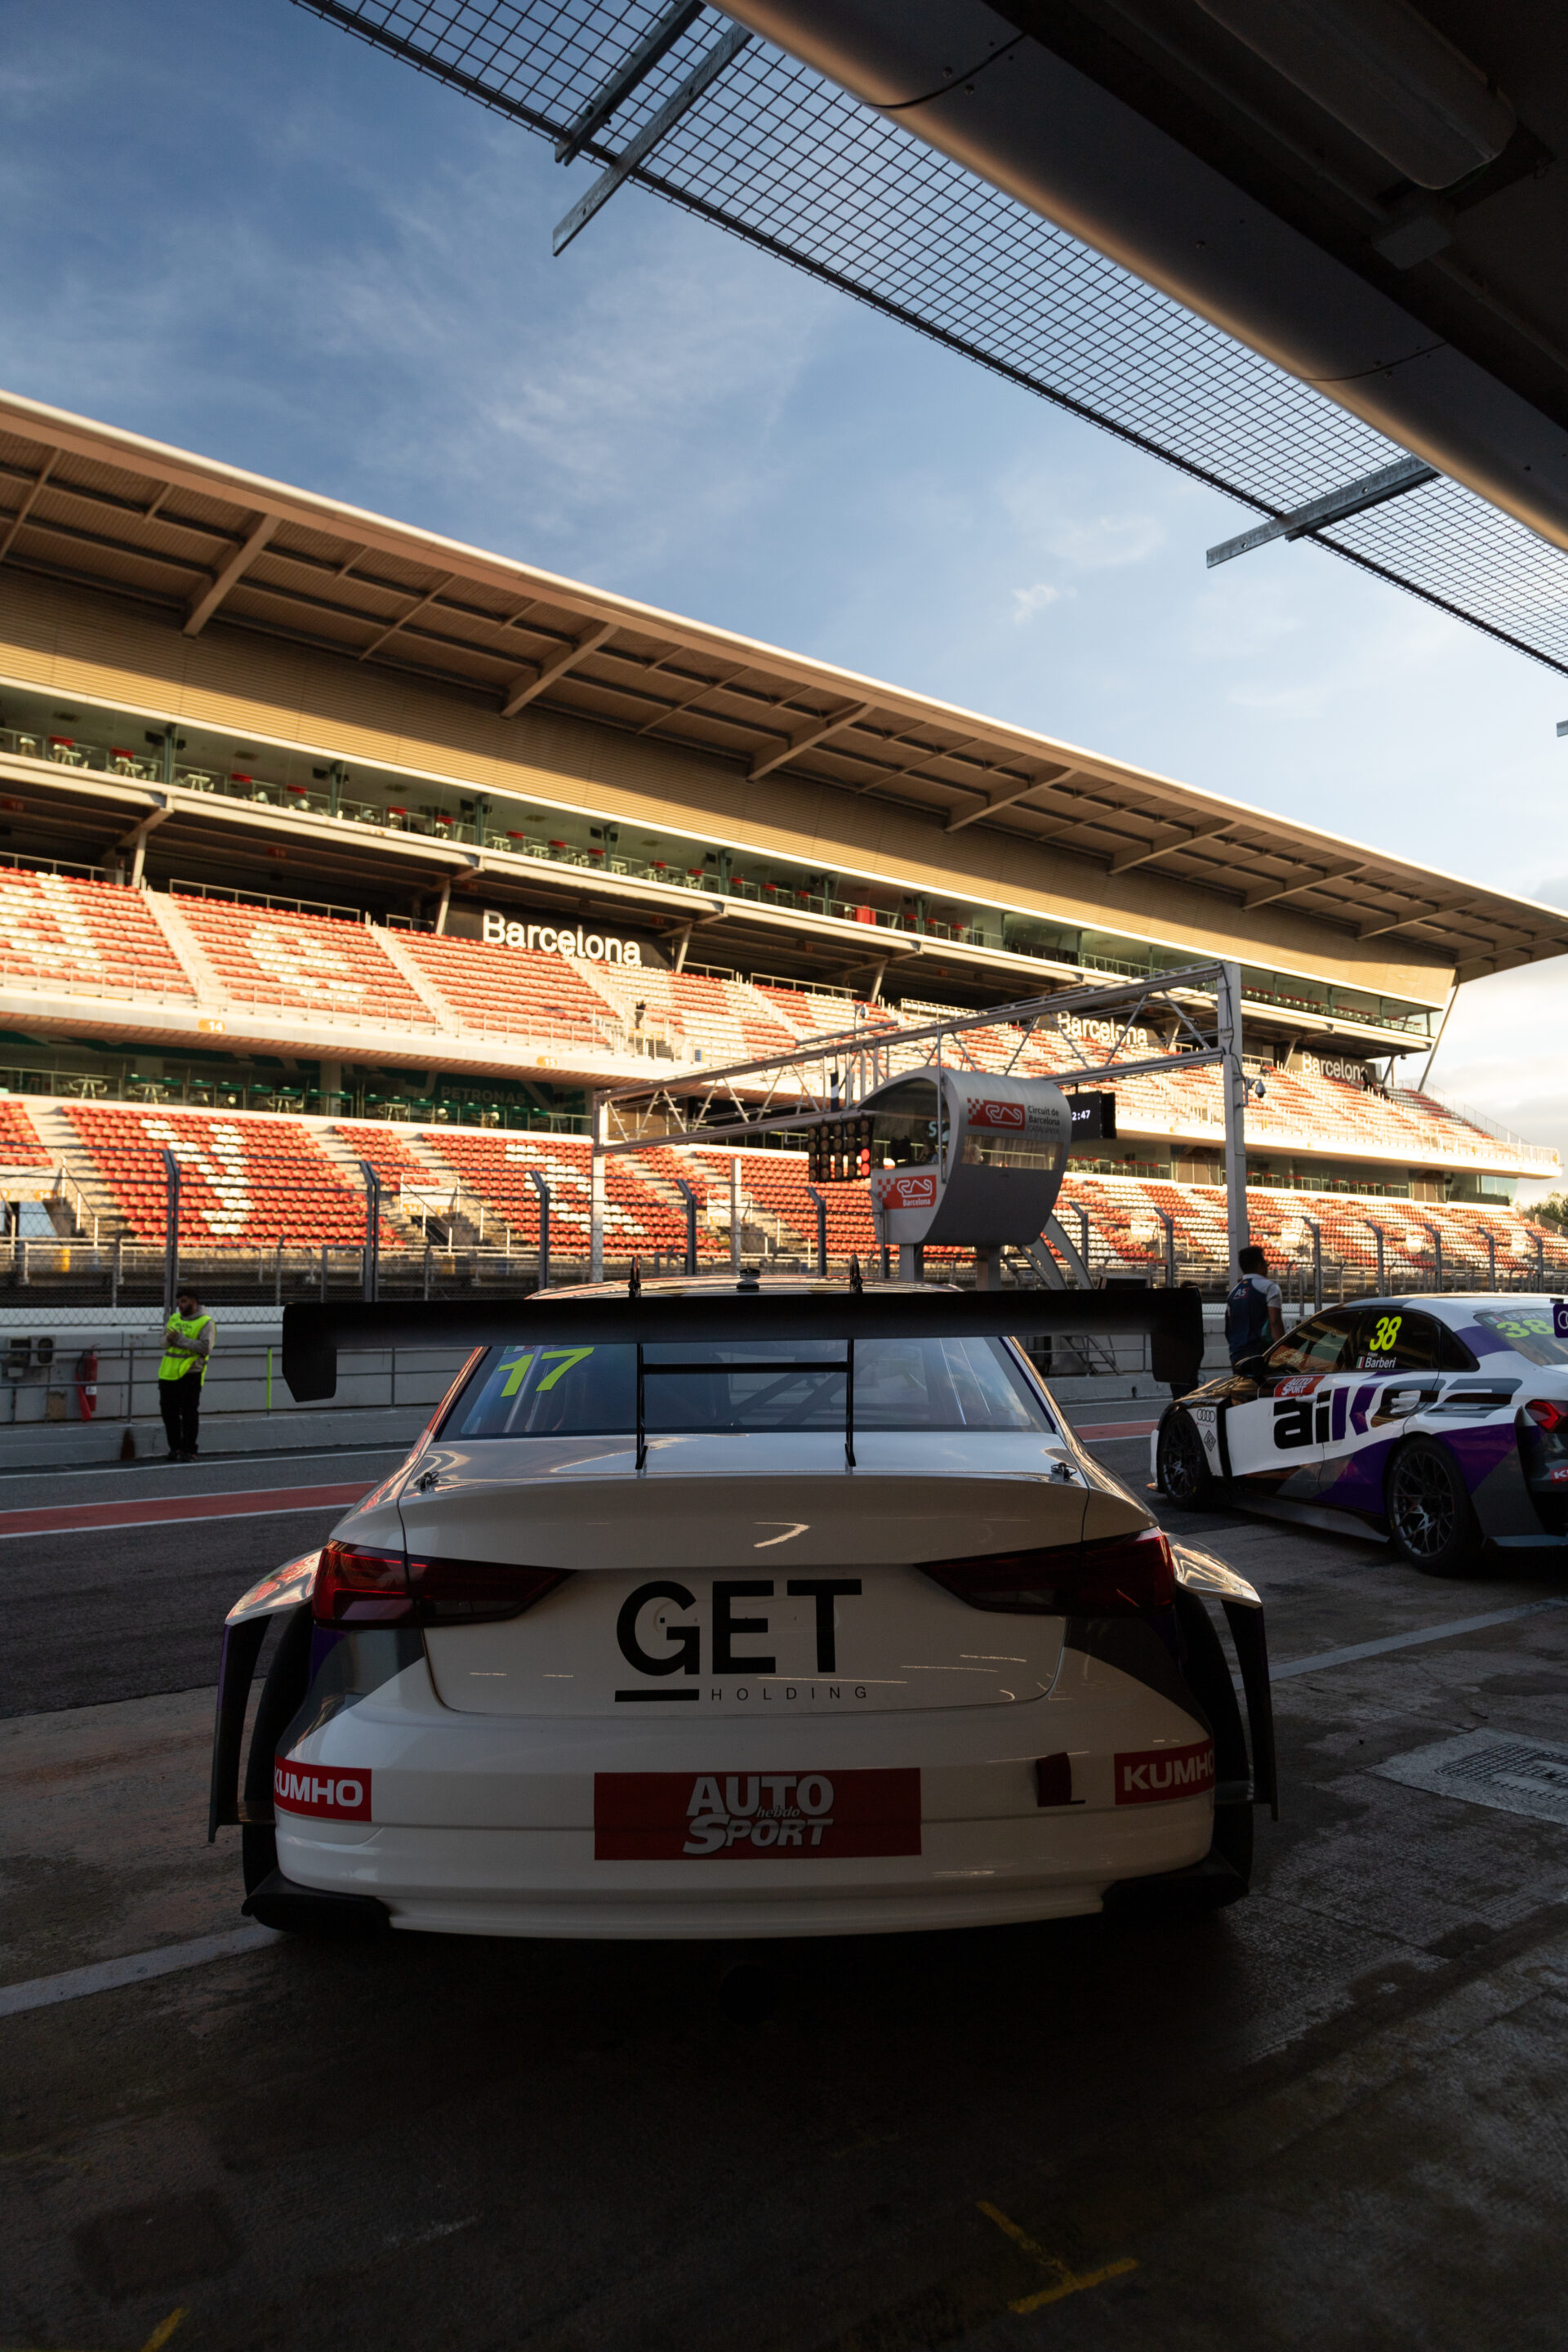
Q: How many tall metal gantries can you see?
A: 1